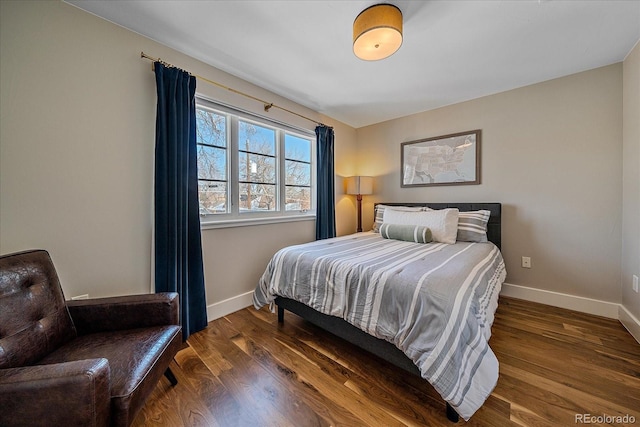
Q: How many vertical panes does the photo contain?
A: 3